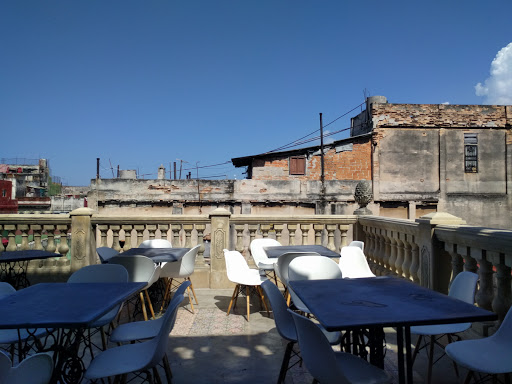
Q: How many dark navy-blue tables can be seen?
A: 5